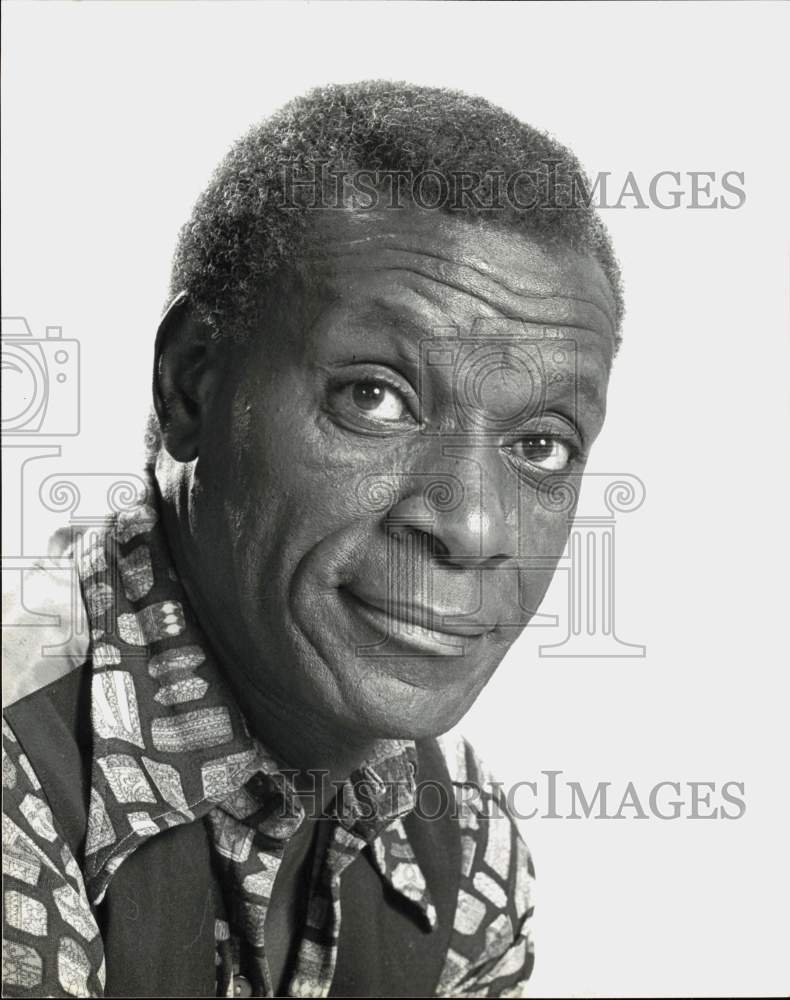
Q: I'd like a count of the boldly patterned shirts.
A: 1